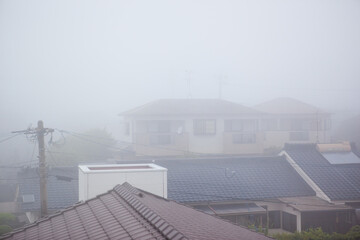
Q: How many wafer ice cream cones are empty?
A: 0